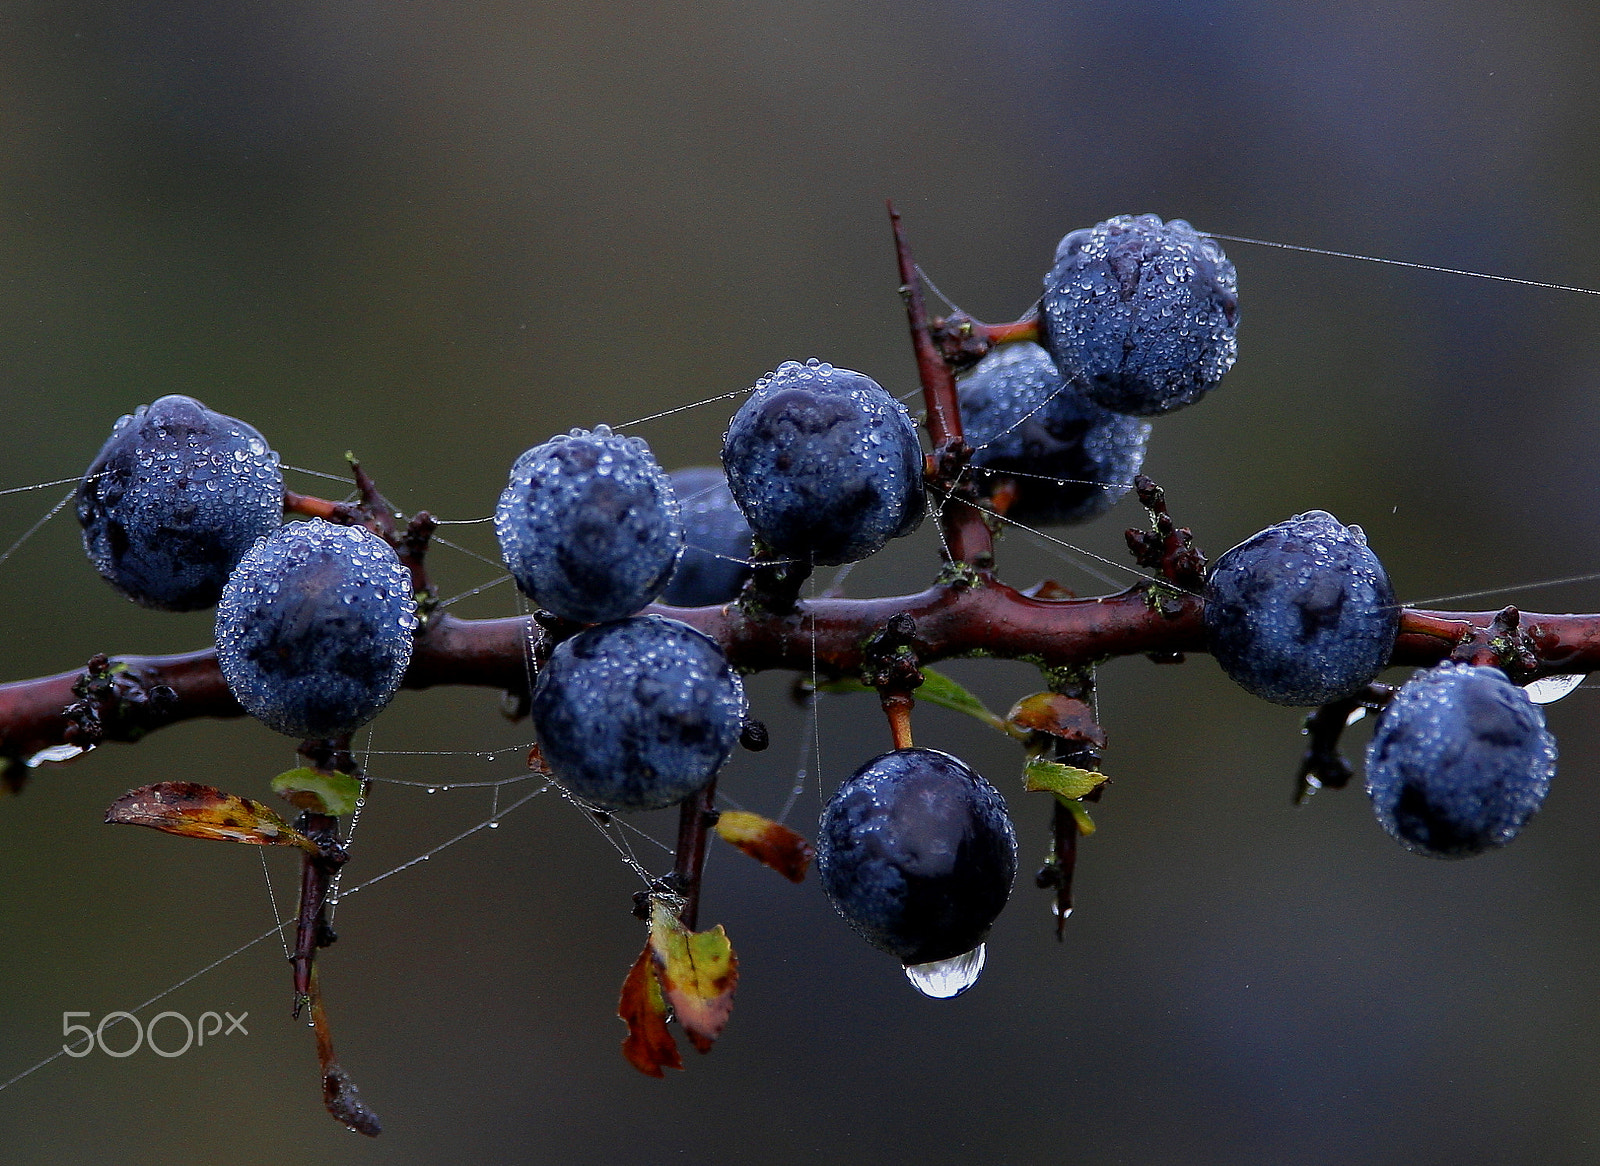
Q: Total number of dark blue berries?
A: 11